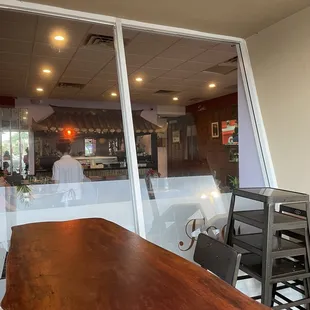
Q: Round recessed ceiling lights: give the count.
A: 7